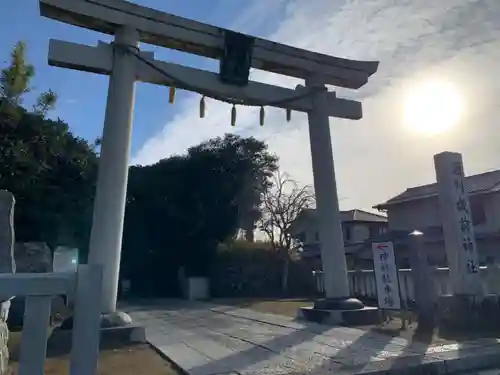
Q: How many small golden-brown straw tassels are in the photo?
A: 5